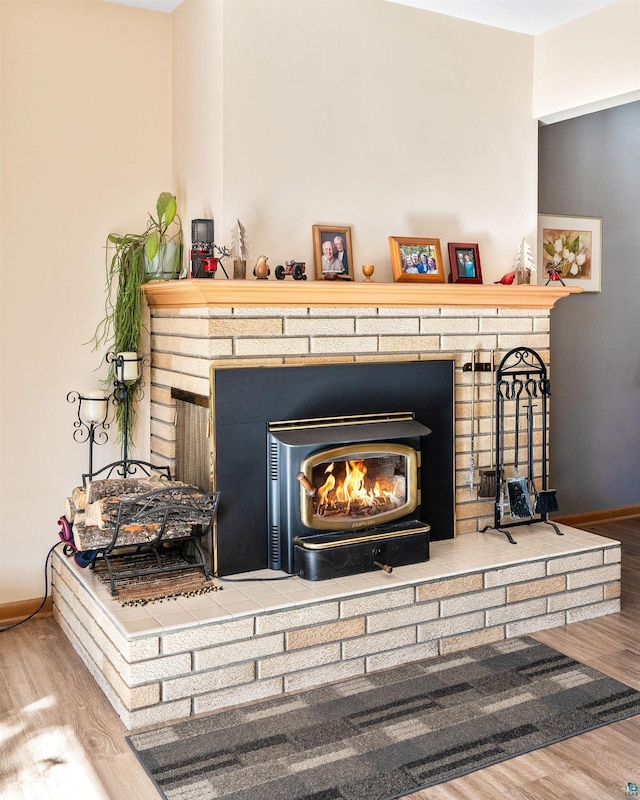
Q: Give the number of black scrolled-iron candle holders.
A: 2